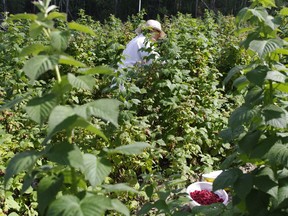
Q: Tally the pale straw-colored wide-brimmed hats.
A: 1